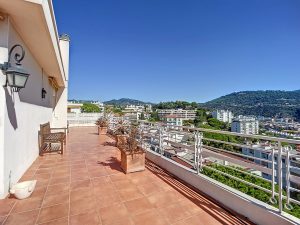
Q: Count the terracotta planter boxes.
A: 3